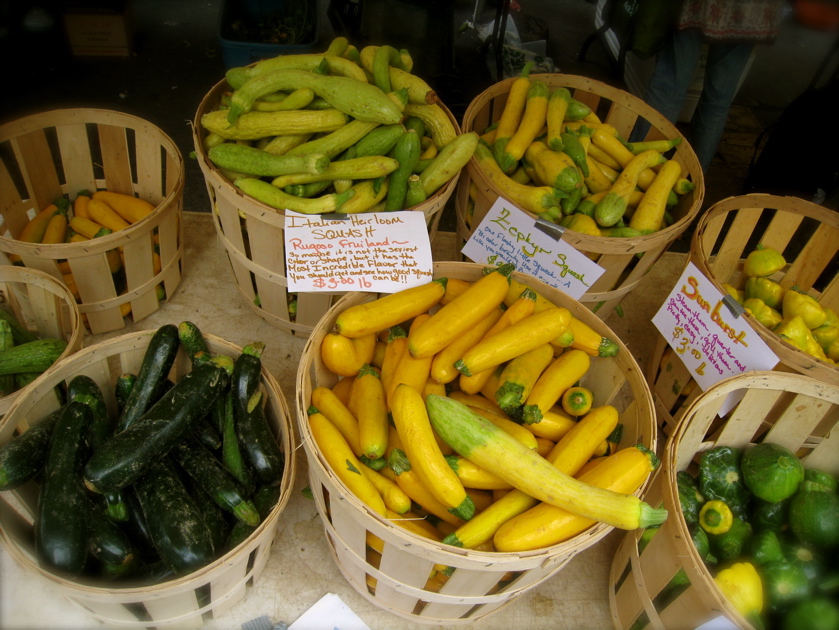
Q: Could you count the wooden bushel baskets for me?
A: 8